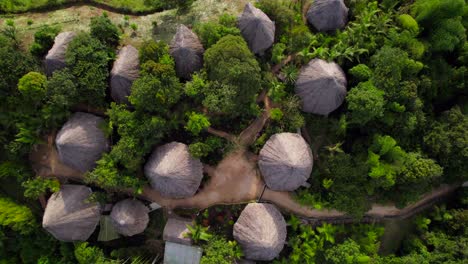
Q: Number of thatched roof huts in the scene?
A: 12